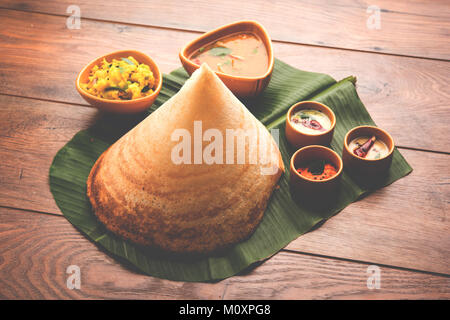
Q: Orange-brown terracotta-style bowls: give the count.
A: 5